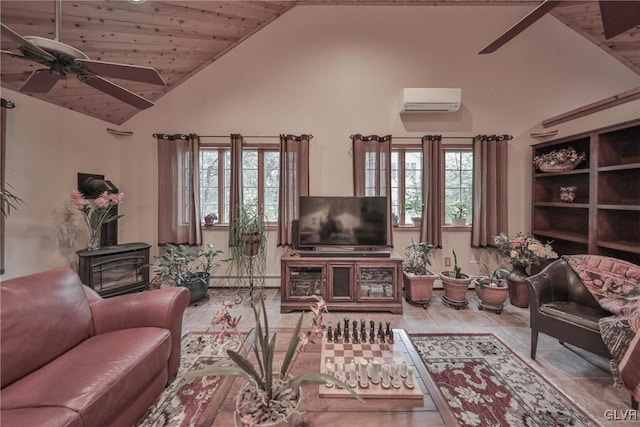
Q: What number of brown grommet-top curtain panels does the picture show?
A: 6